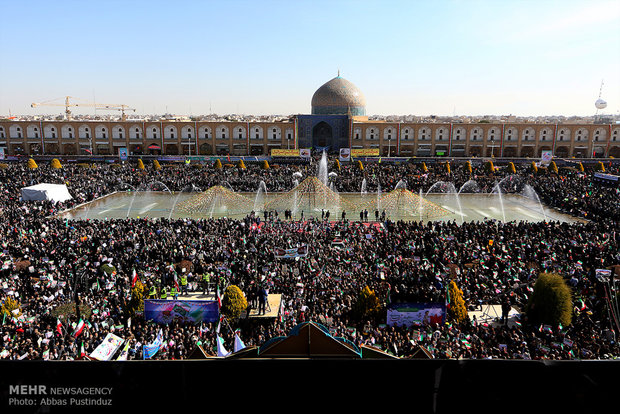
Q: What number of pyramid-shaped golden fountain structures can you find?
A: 3